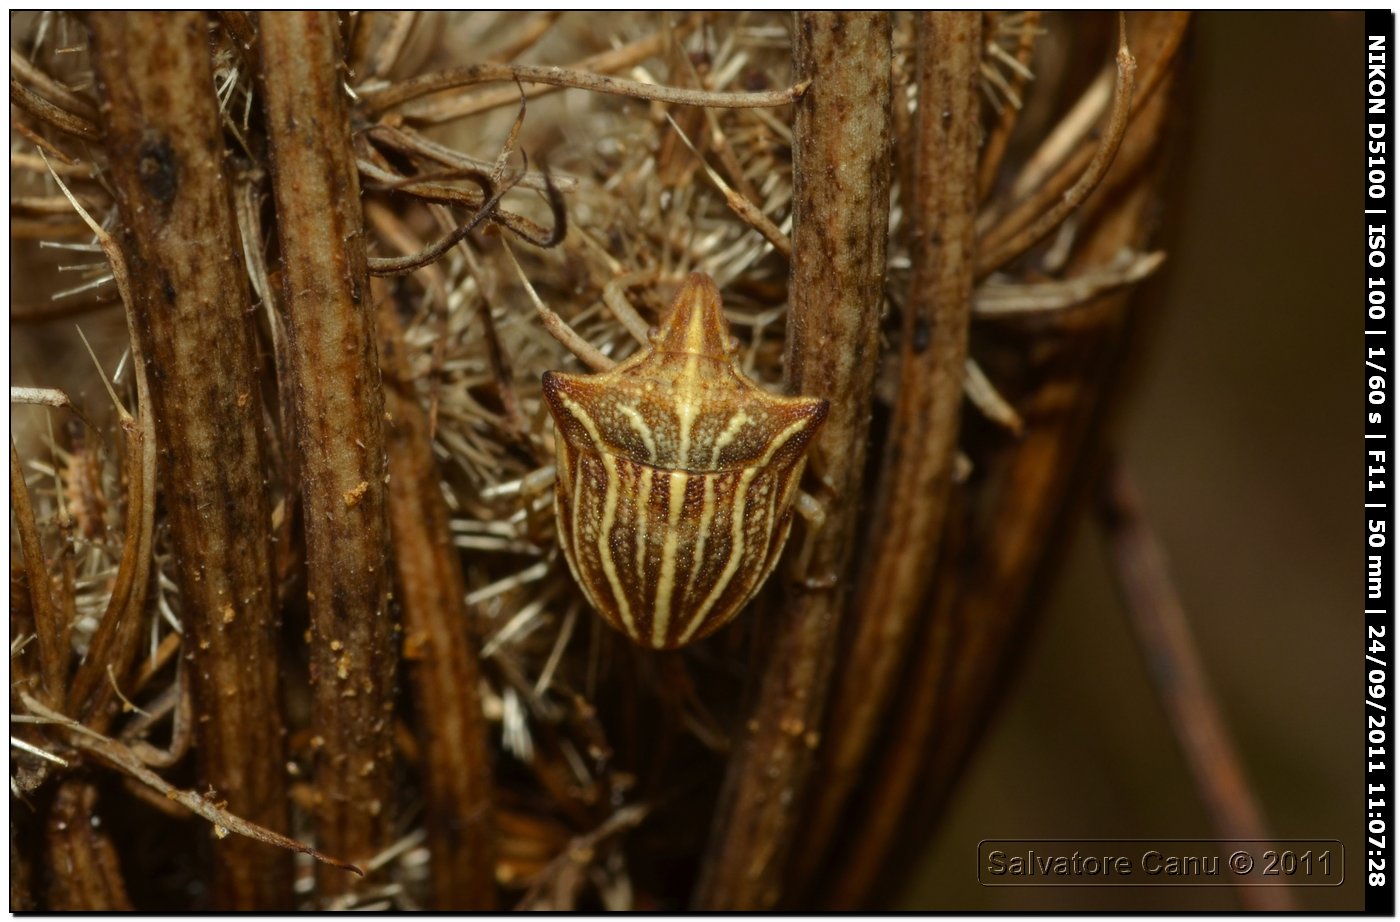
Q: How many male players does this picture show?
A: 0